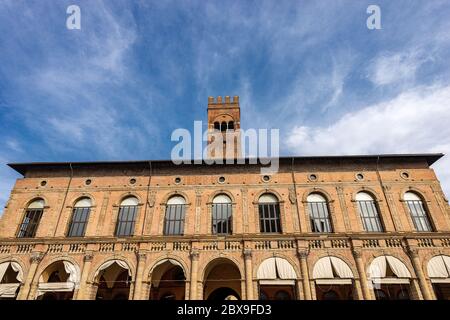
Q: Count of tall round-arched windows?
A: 9